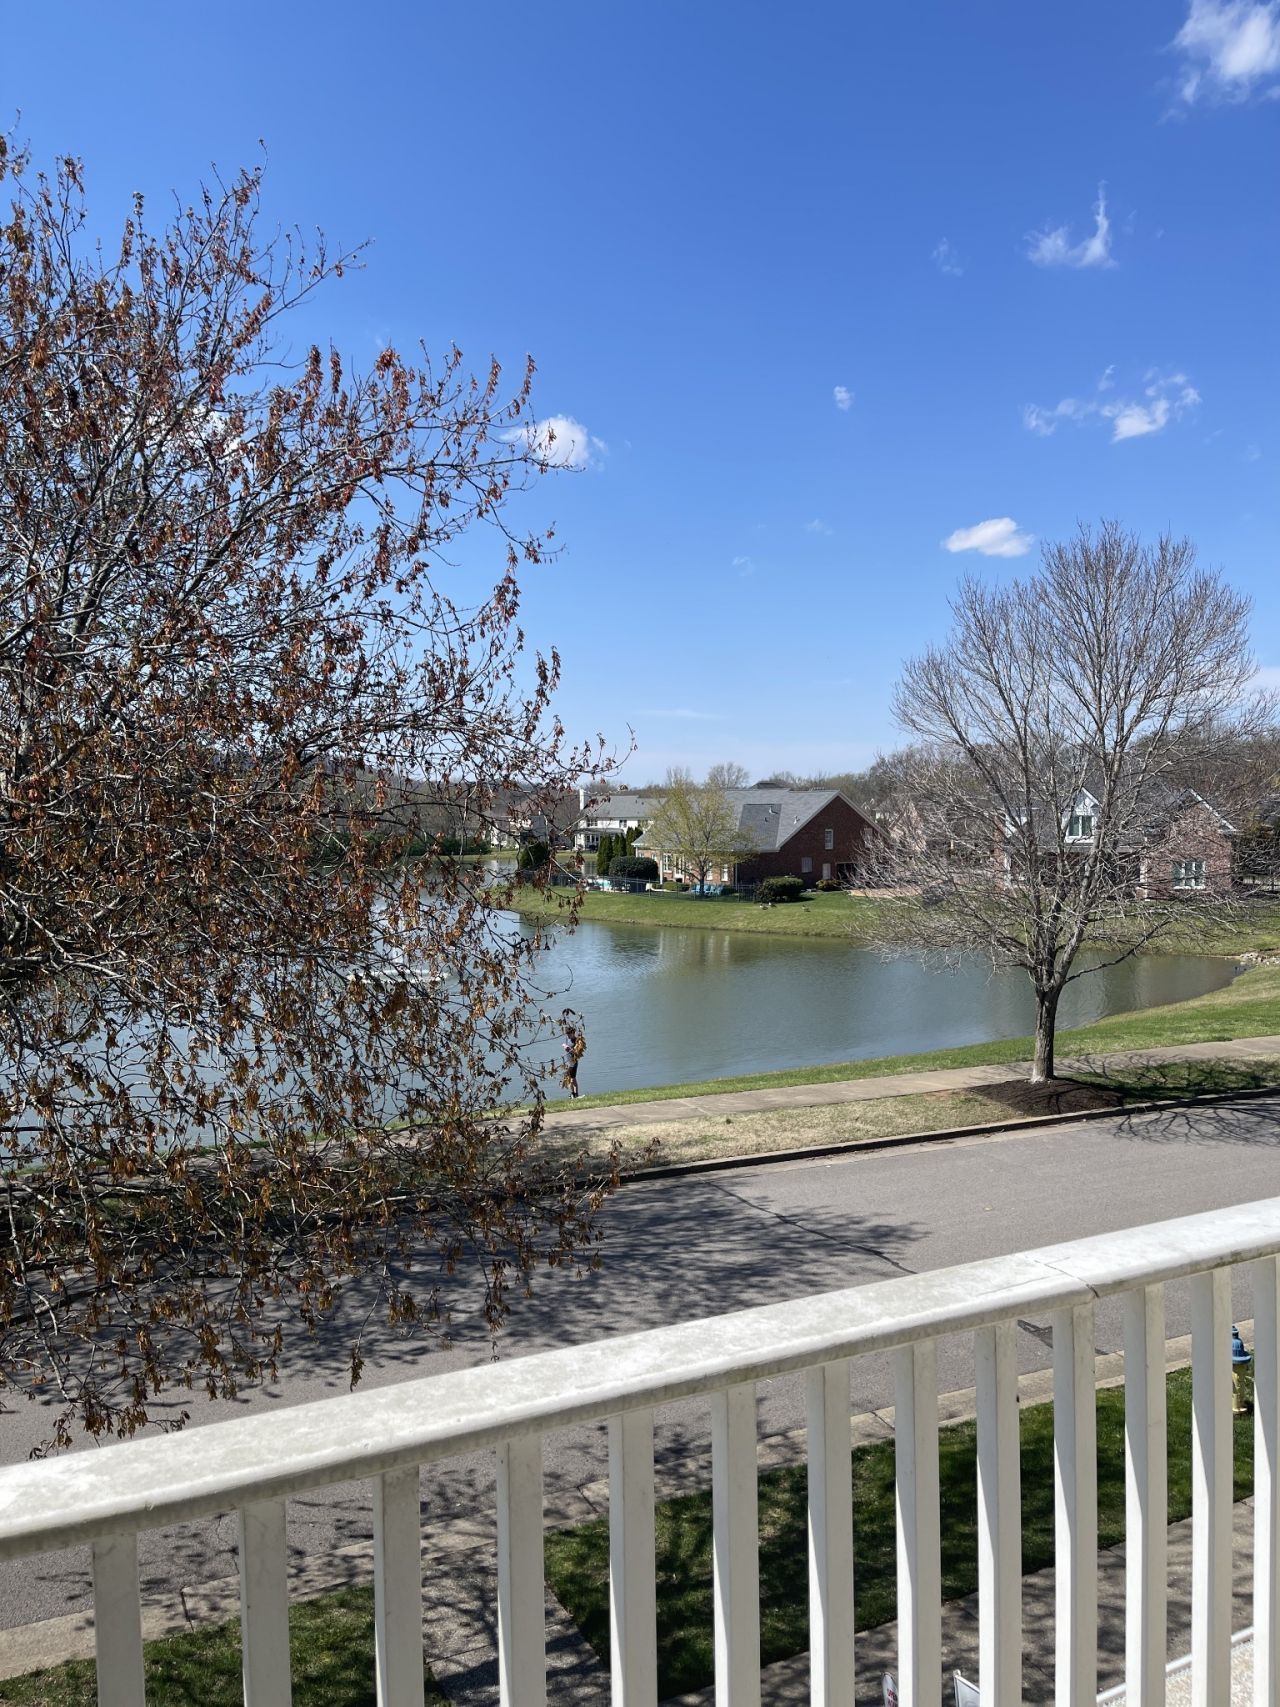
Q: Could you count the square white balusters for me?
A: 13